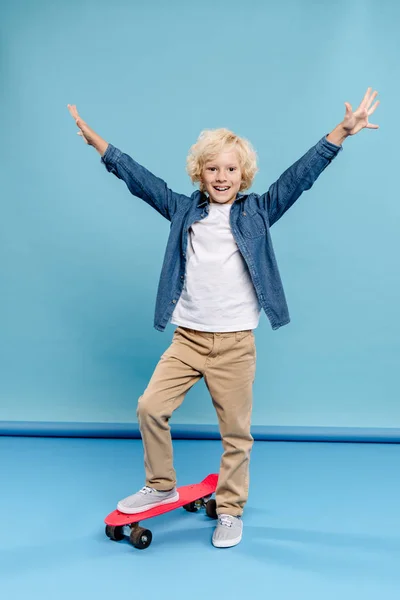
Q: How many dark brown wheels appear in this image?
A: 4